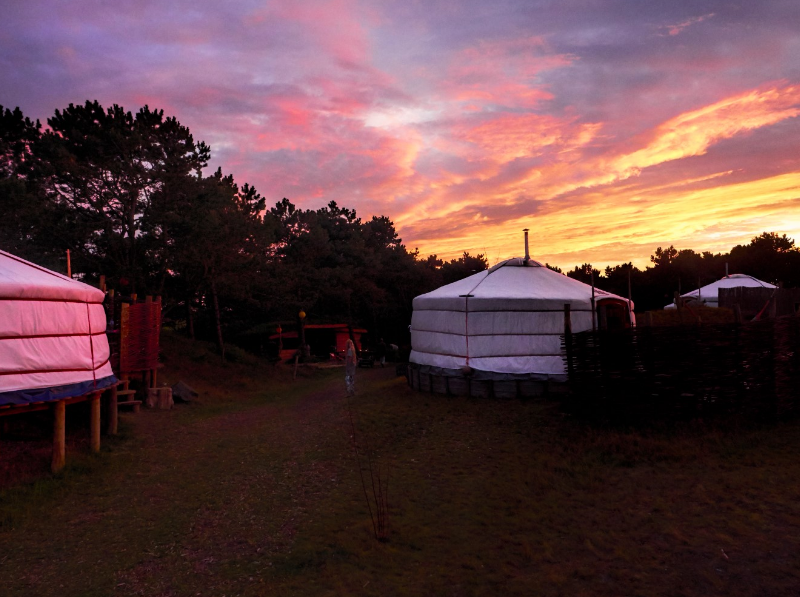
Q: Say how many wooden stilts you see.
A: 3